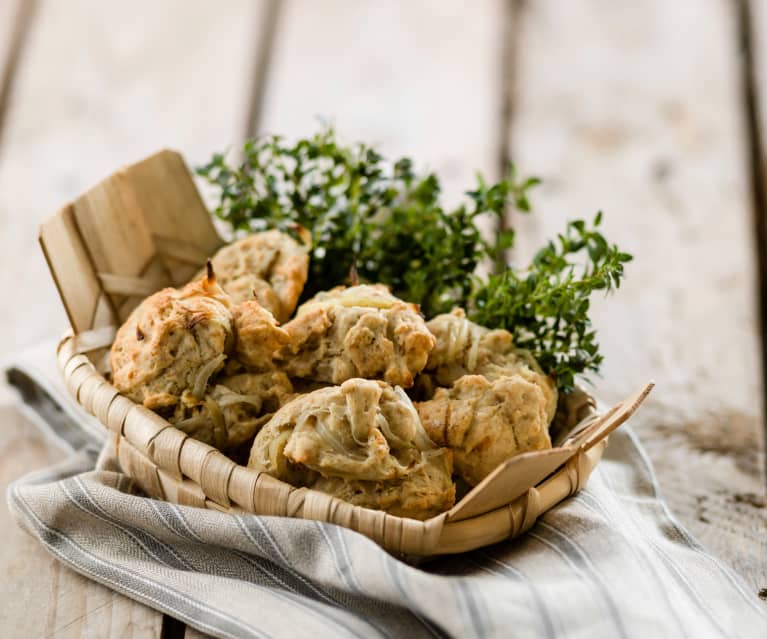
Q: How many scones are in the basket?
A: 7